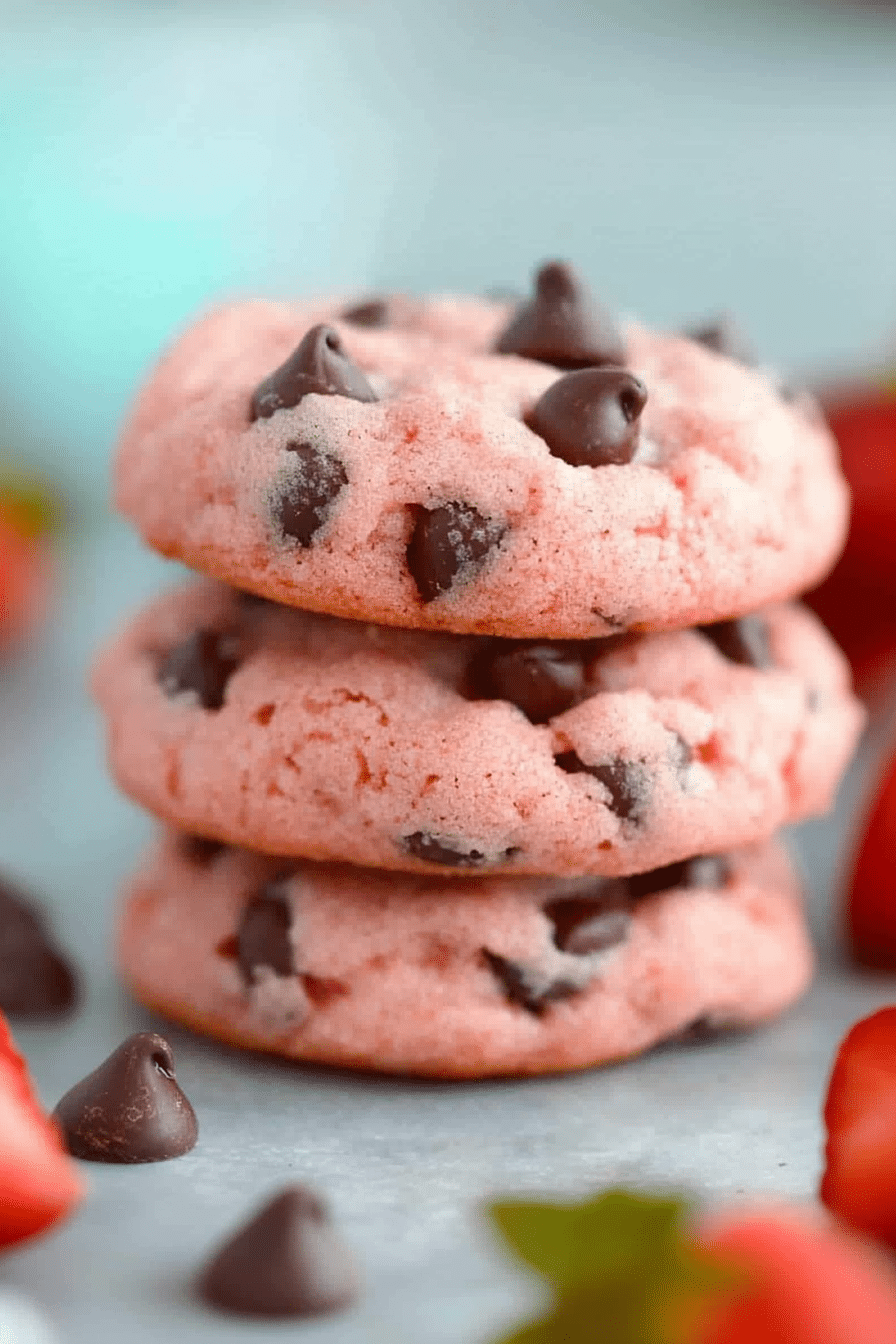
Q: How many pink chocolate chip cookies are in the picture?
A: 3